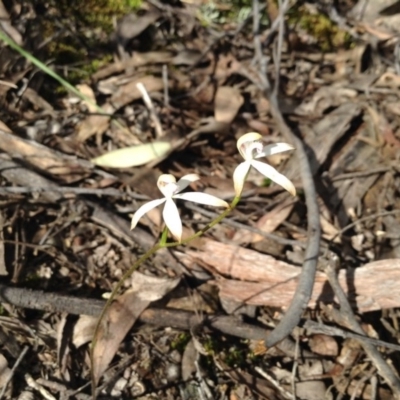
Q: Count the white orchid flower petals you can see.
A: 7